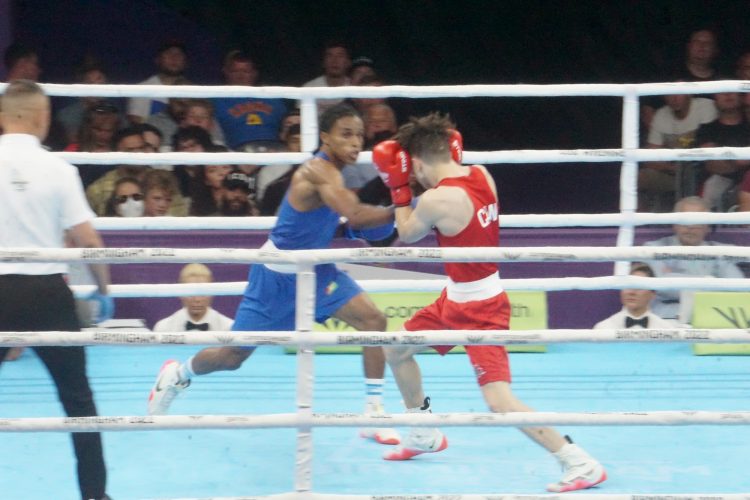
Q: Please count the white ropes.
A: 8